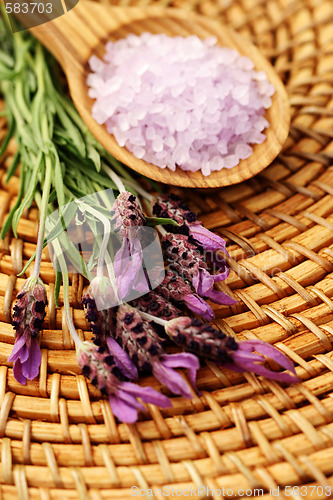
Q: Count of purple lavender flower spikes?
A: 10